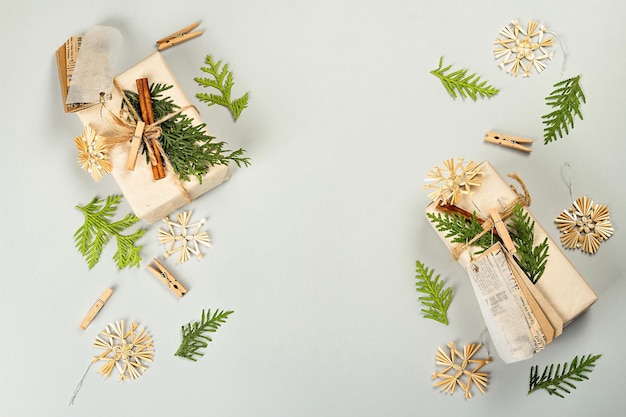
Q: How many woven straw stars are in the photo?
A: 7